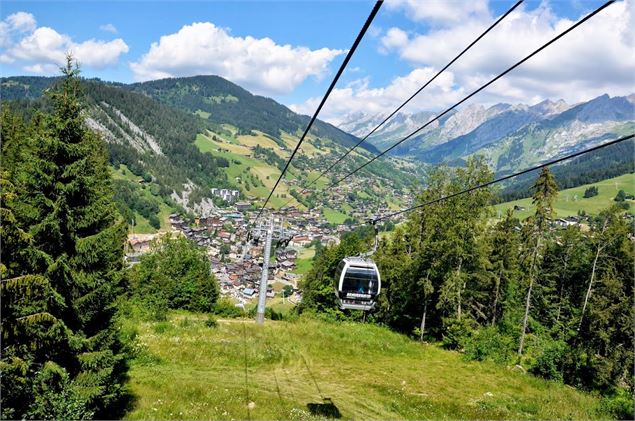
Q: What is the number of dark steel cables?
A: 4